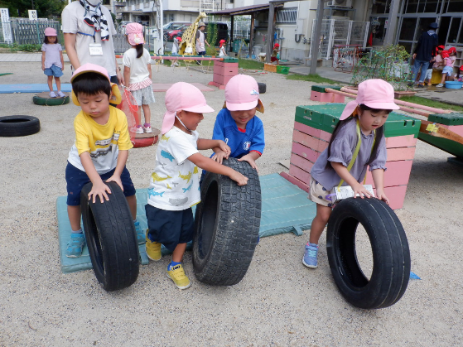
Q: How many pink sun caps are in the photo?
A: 6